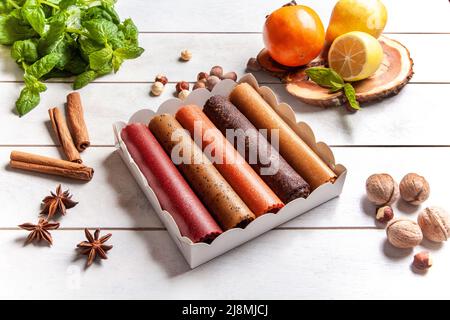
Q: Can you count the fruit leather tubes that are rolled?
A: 5